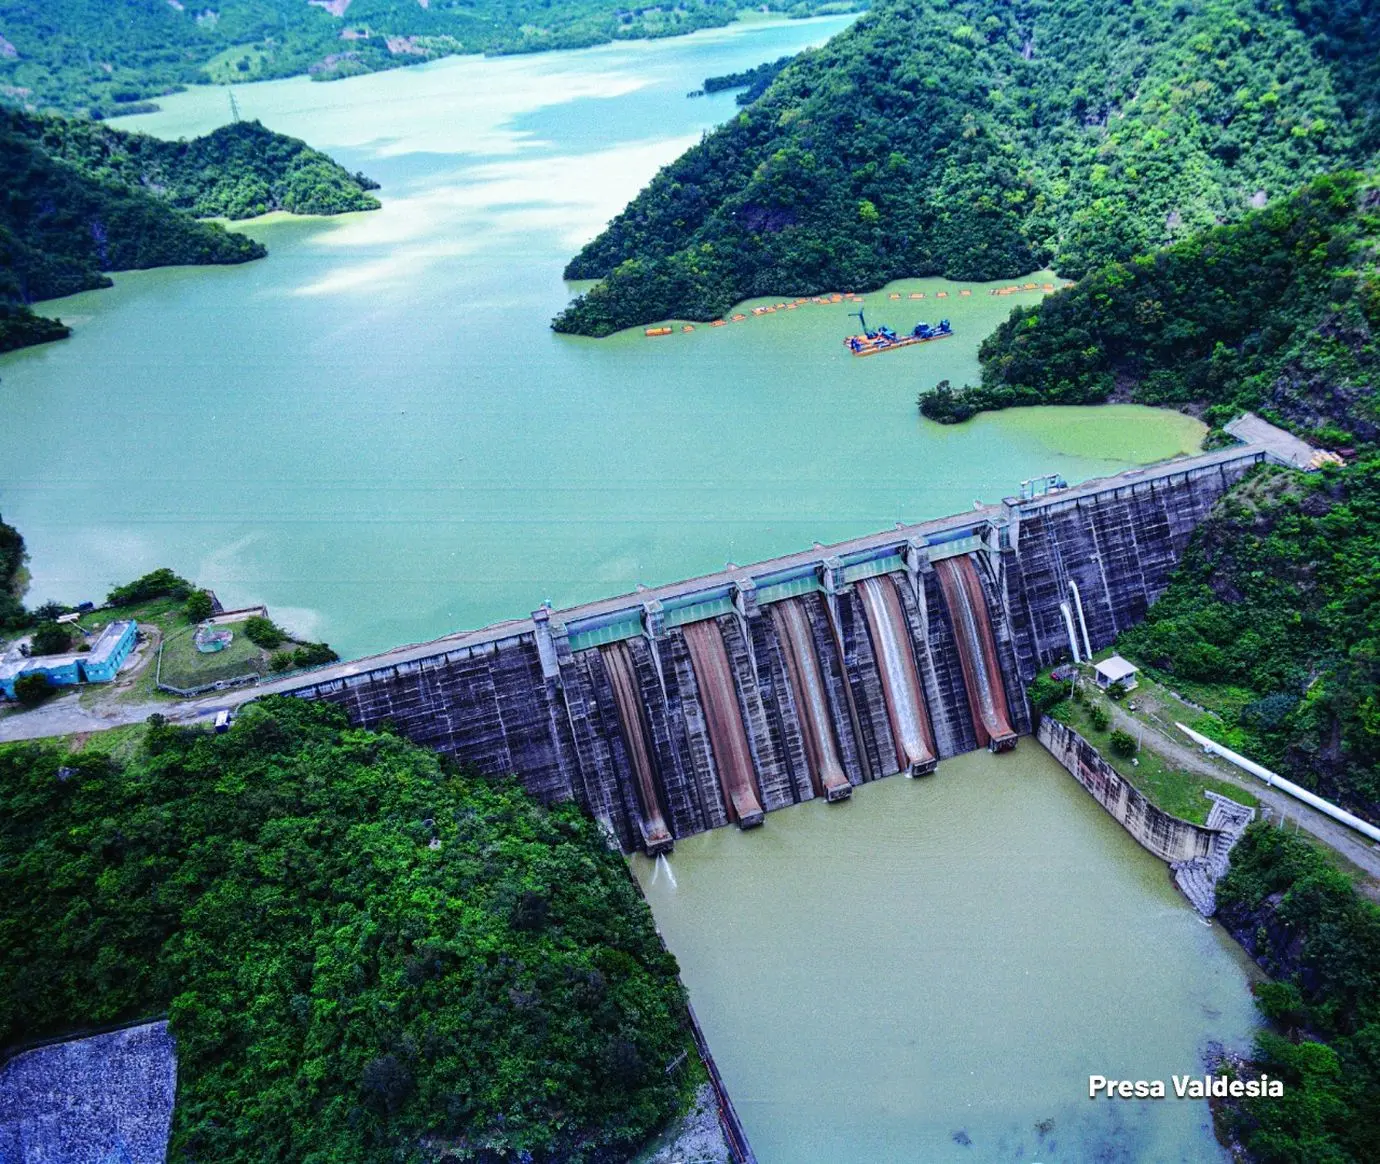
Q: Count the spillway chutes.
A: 5